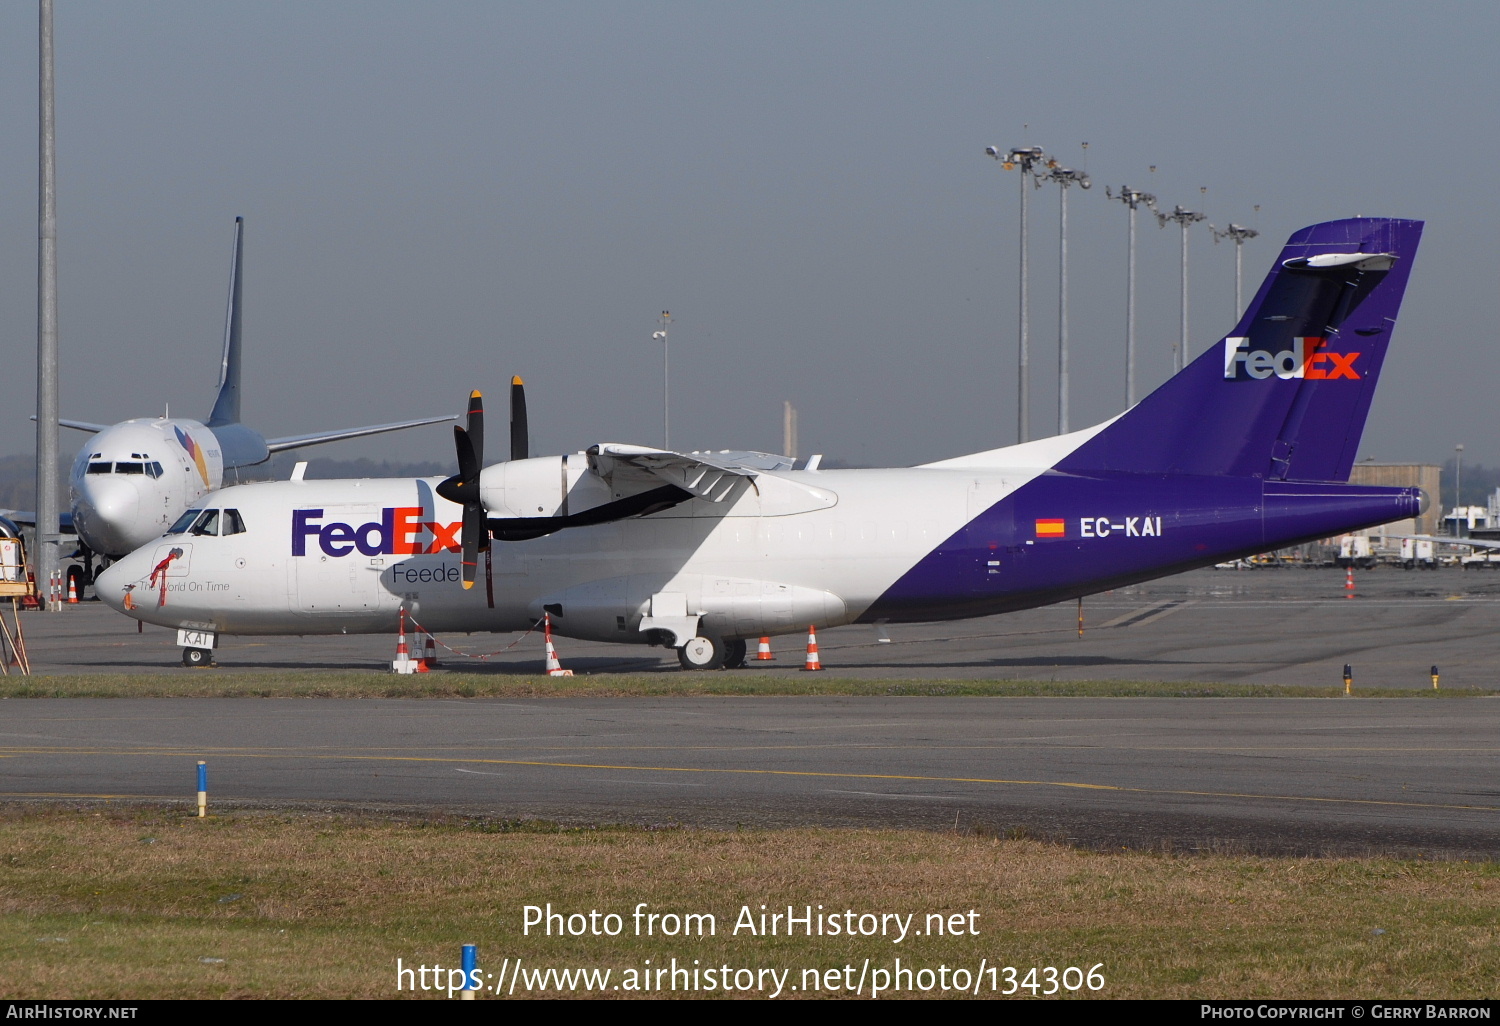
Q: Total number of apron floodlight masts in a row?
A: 5